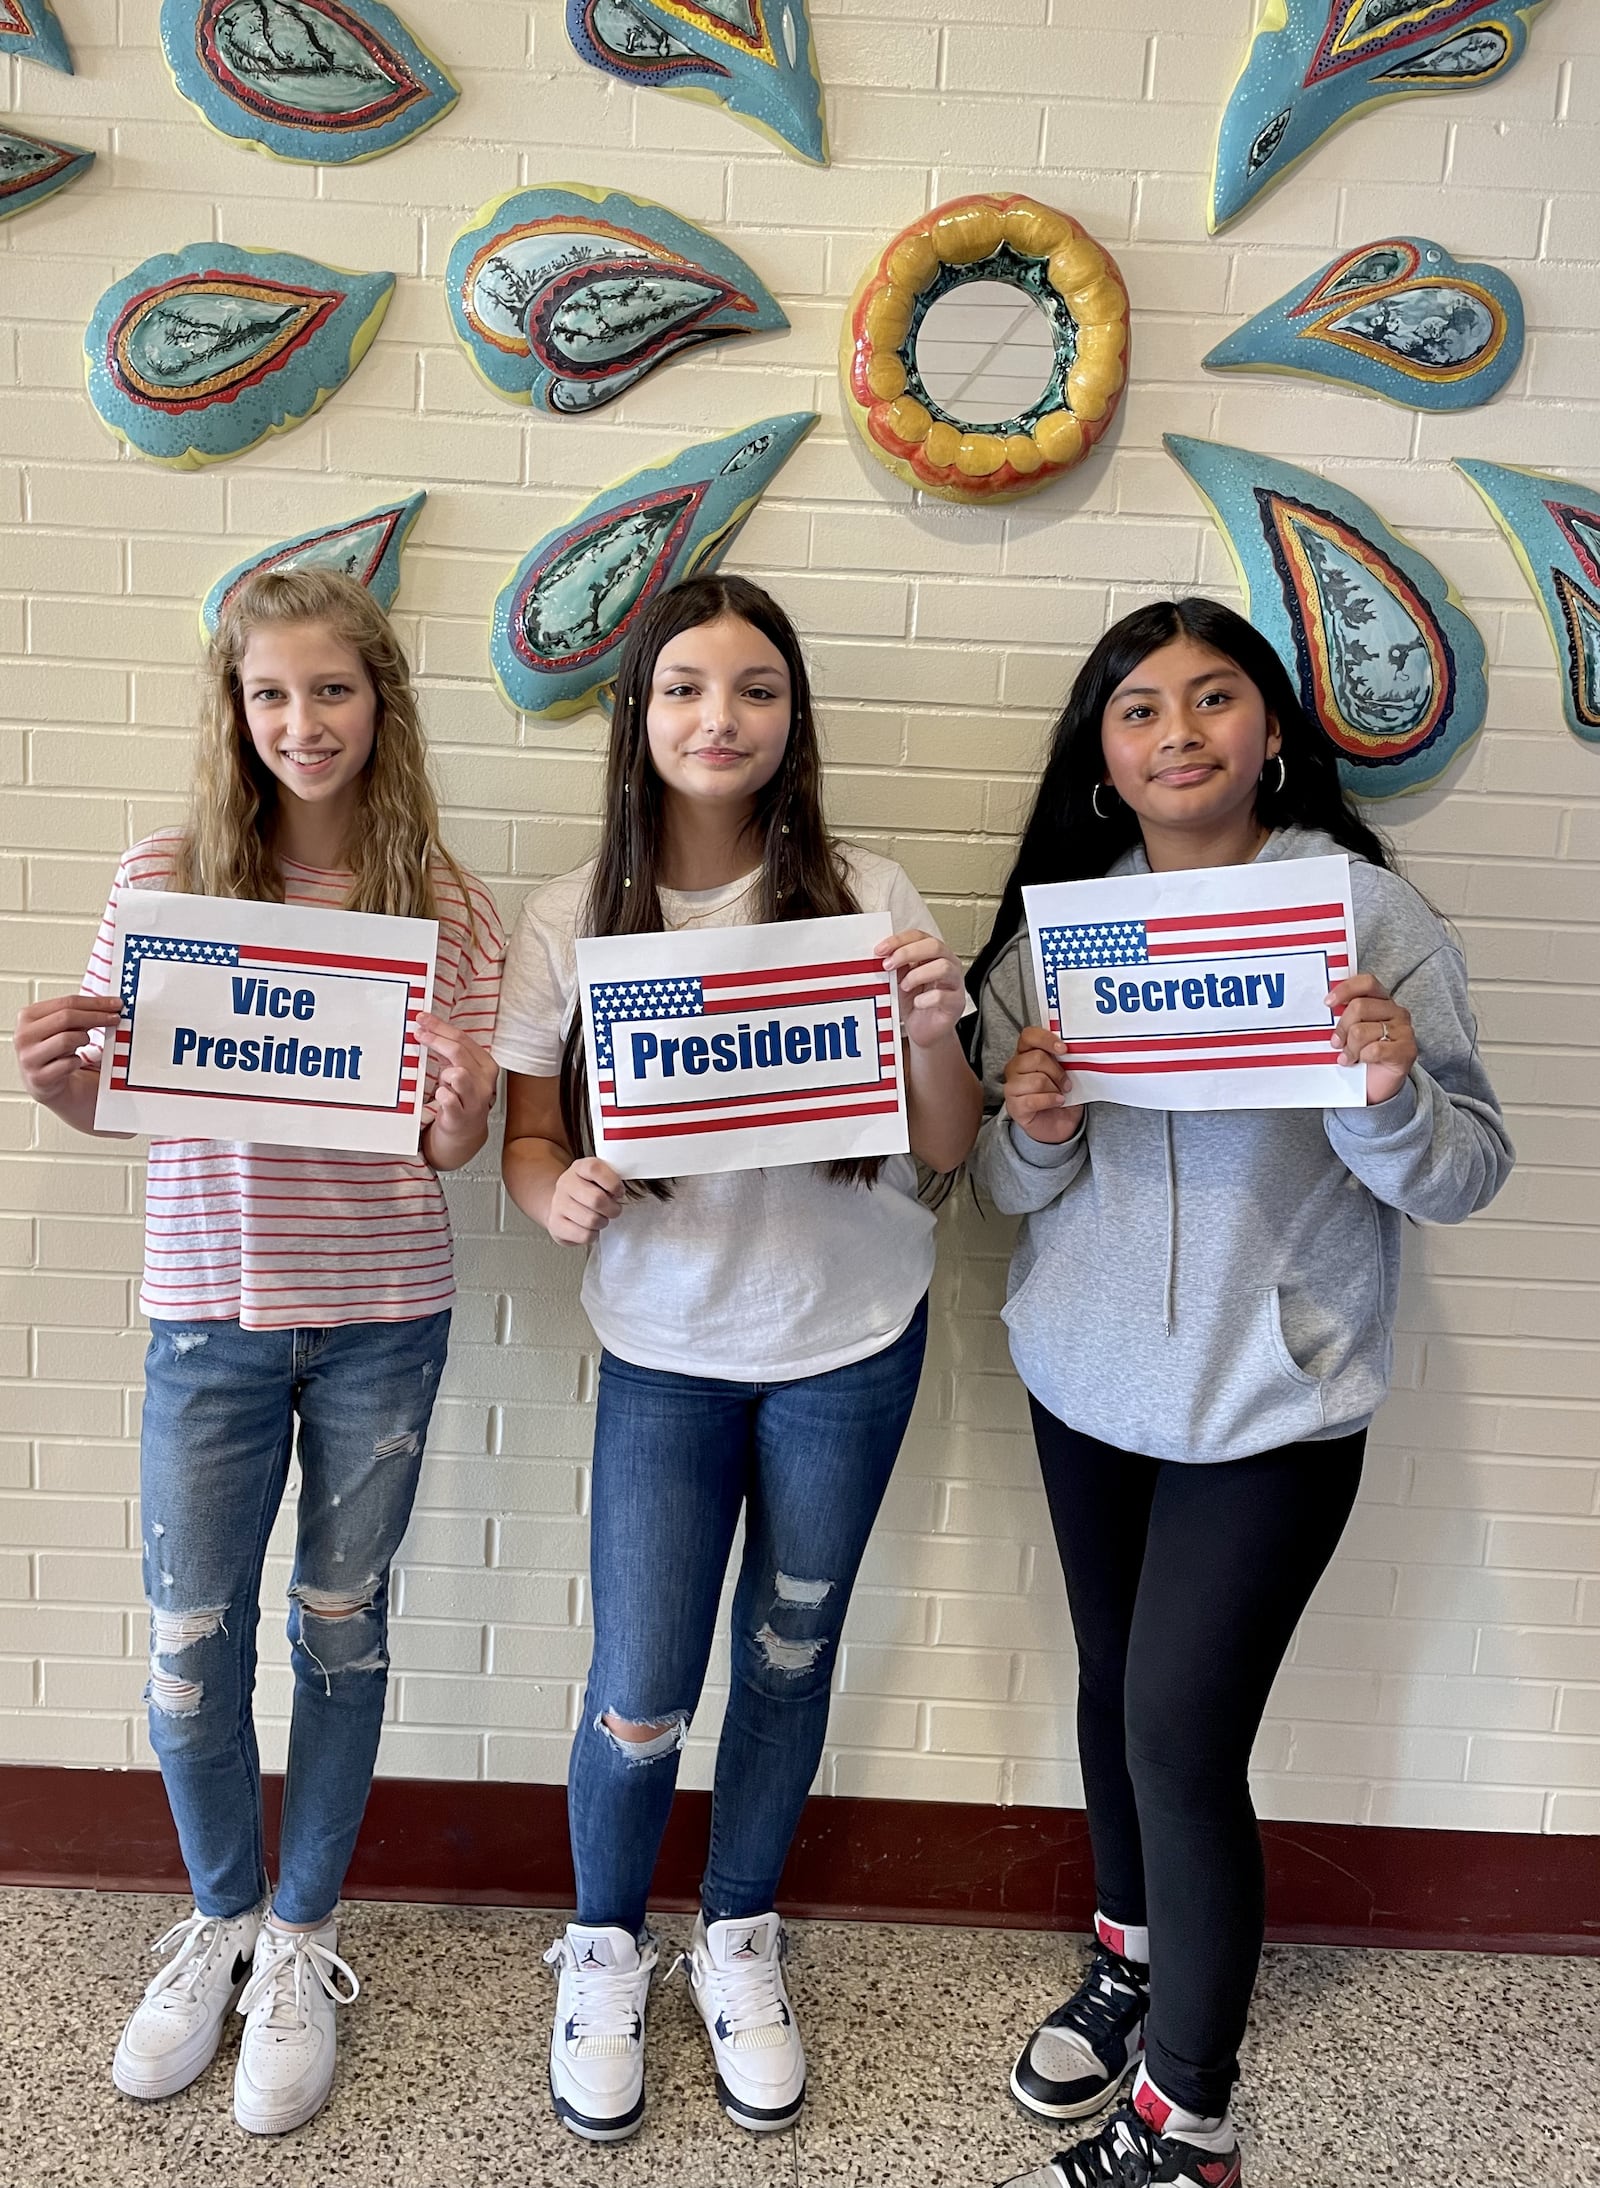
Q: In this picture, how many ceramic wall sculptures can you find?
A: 13